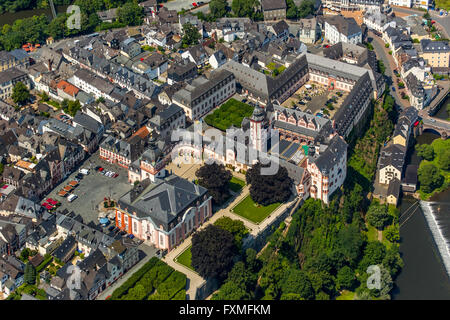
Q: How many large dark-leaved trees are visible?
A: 3